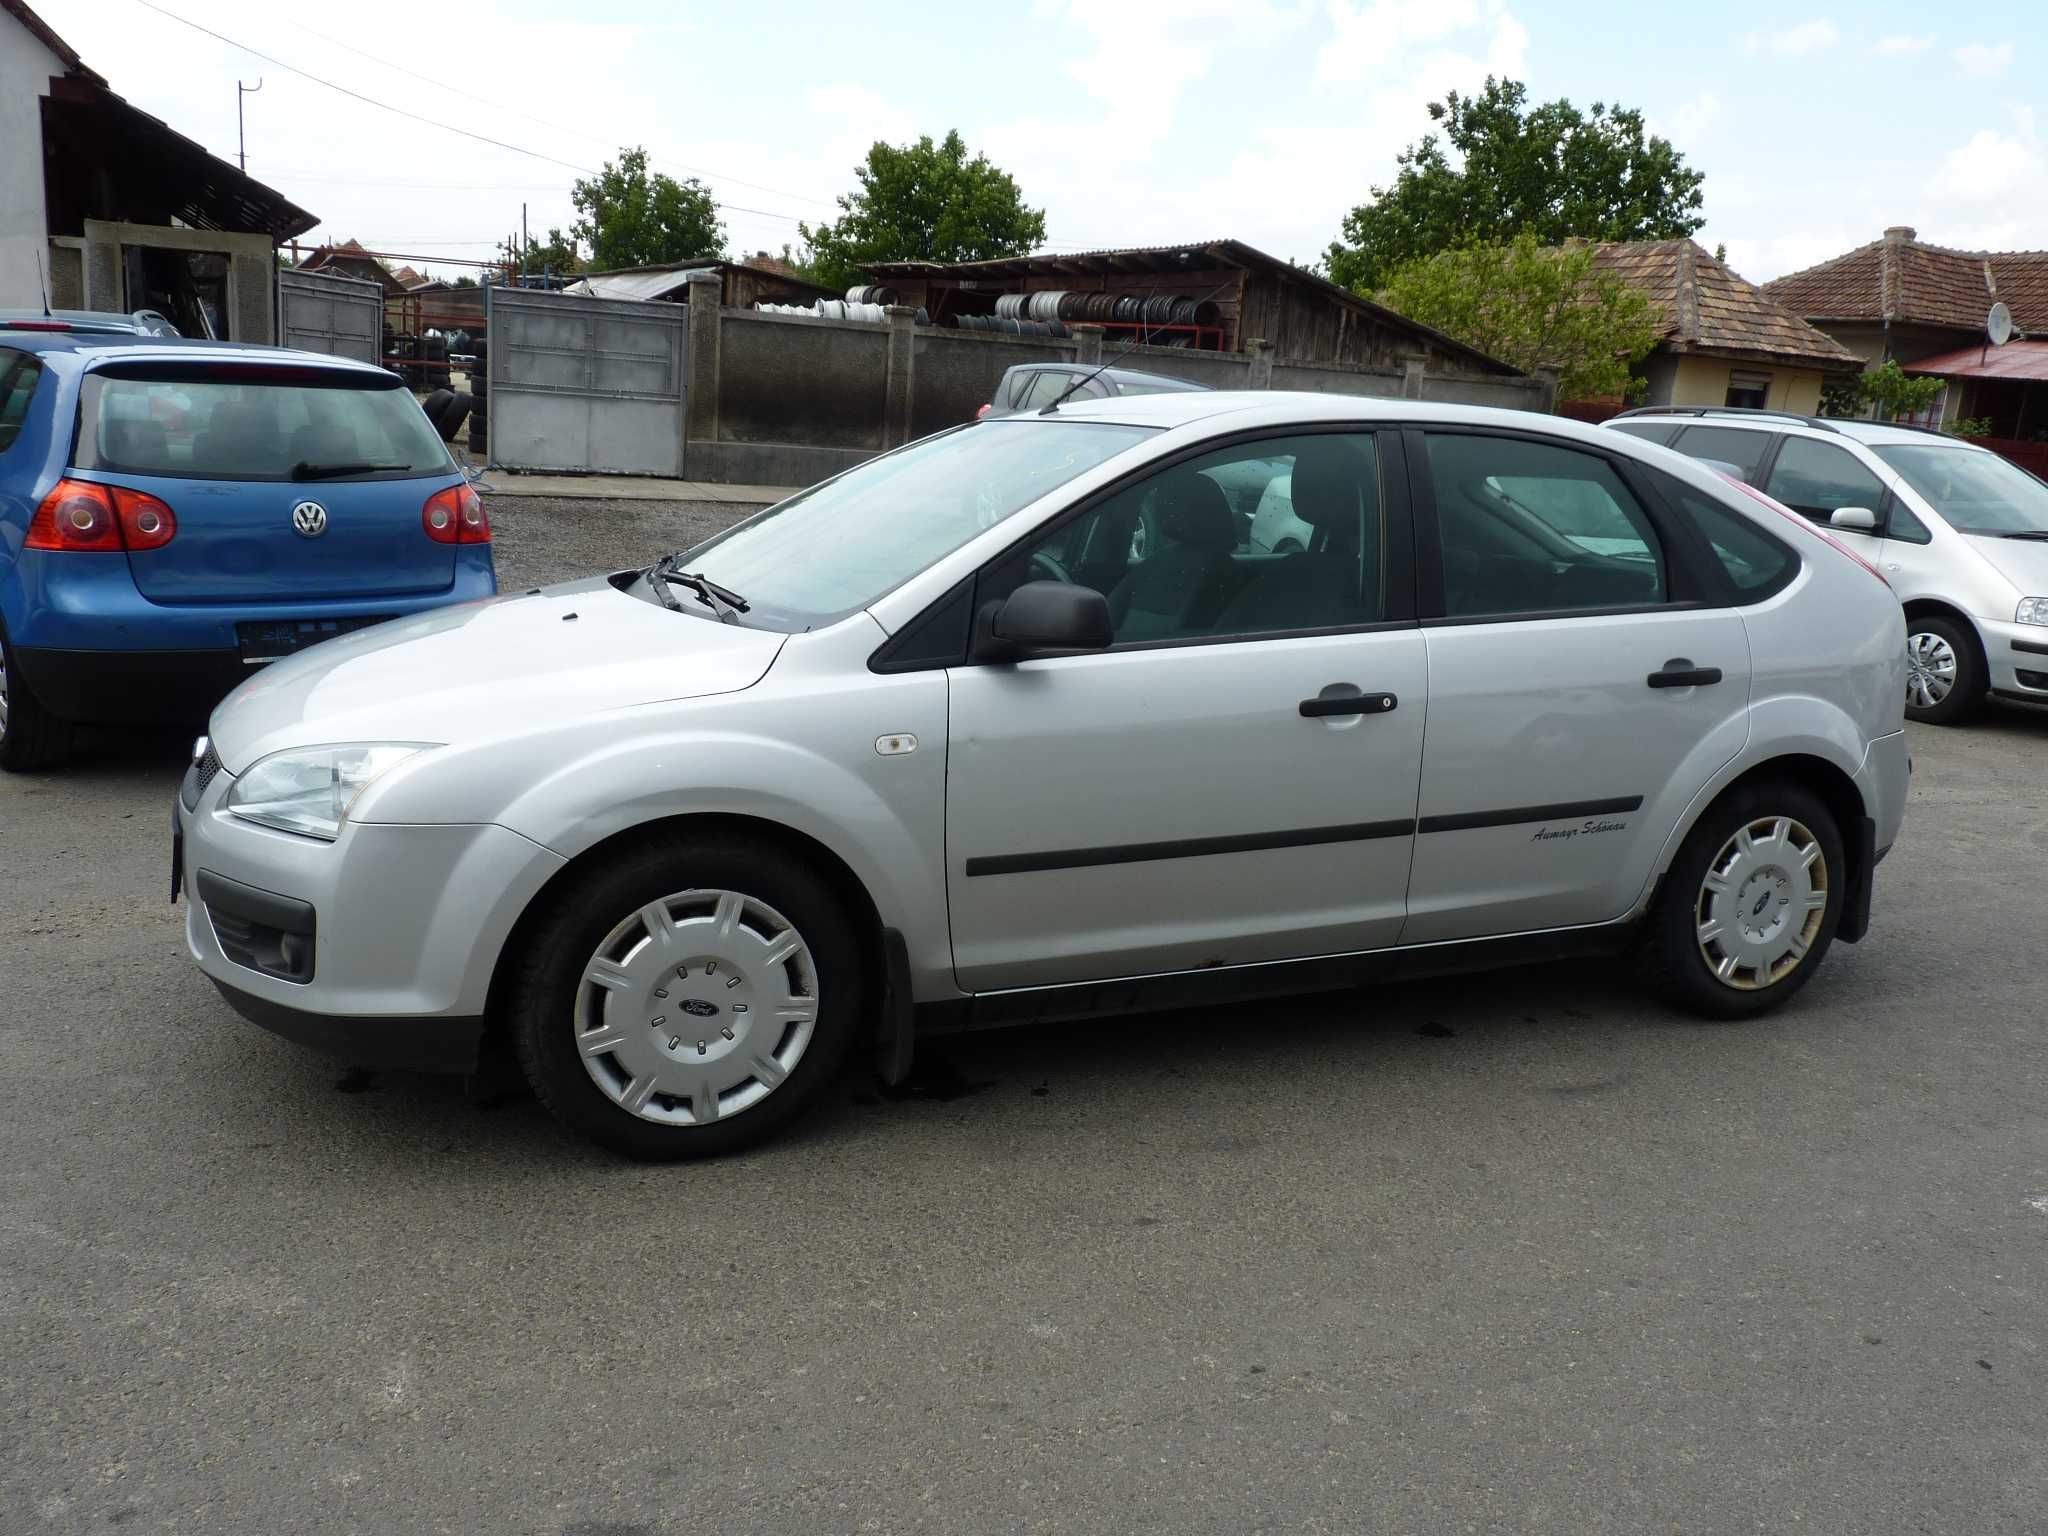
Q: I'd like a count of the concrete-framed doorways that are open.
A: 1